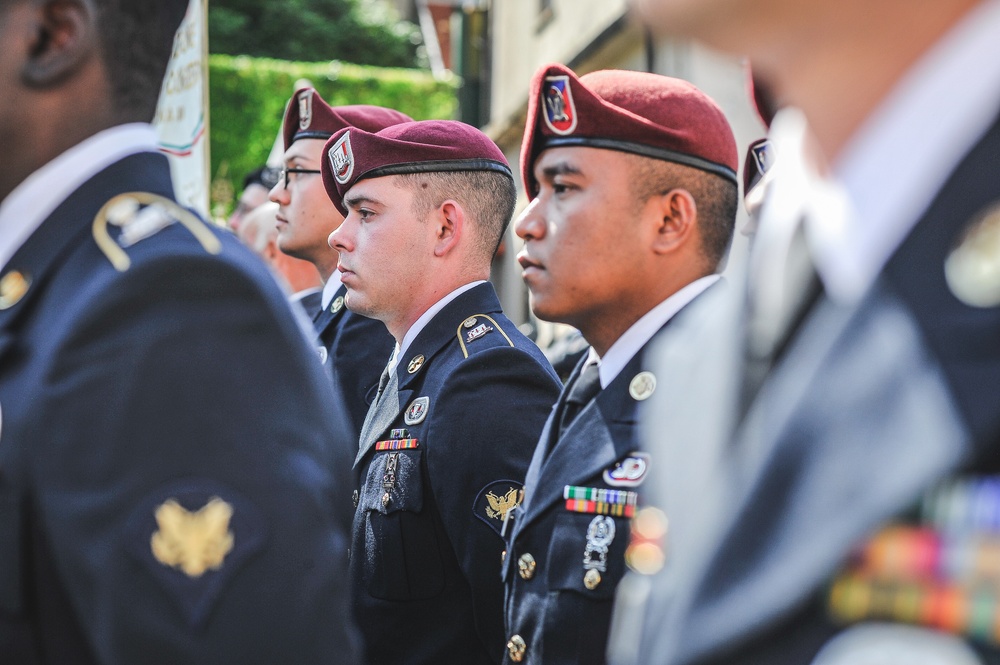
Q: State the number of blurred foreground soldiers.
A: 2